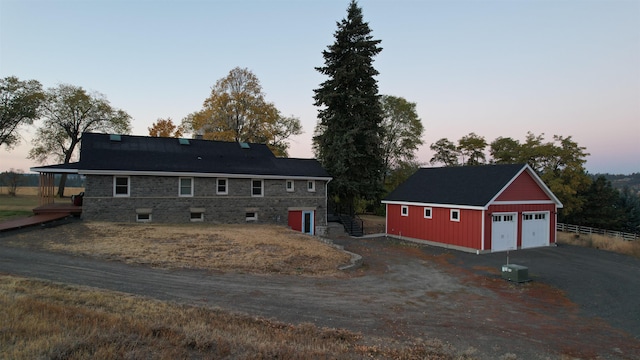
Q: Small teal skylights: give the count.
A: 3